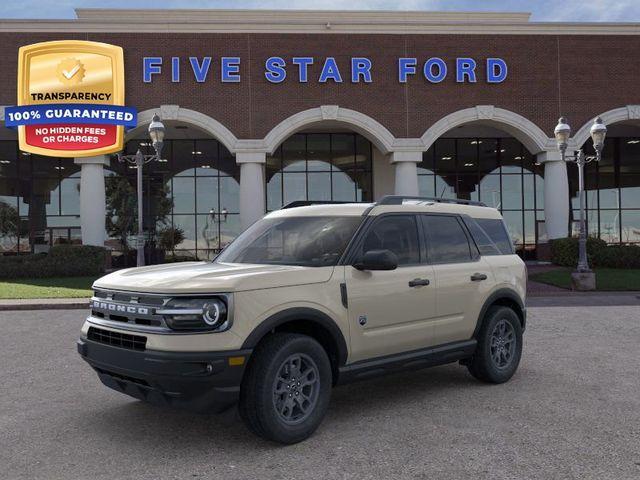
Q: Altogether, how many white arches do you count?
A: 4